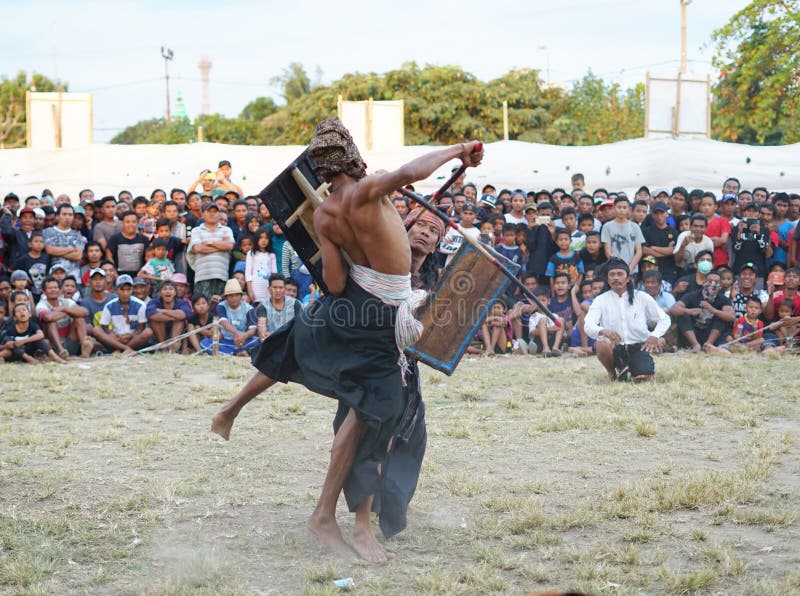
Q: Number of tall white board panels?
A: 3